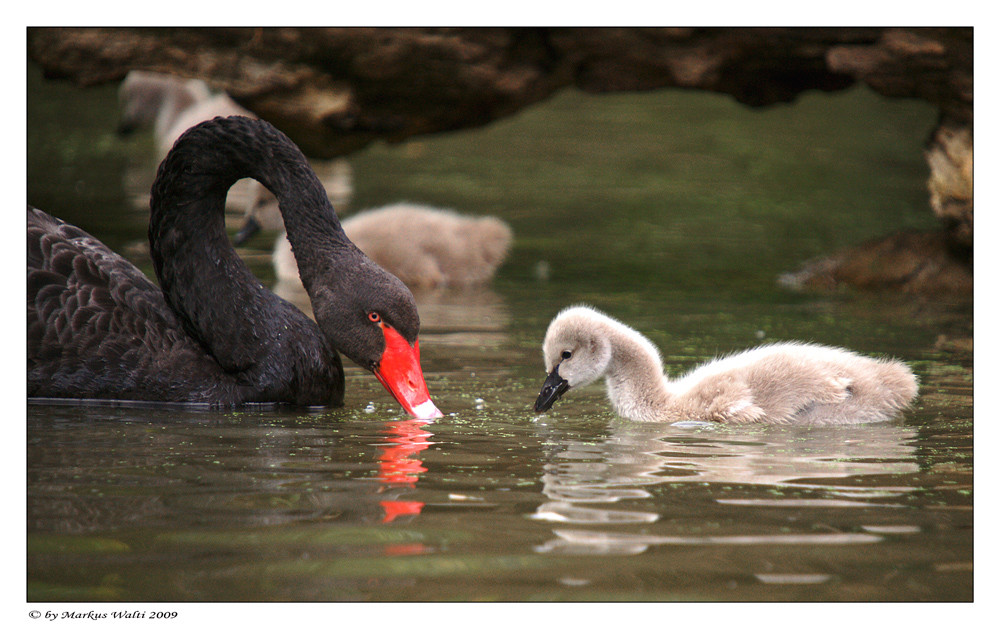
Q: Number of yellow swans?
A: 0